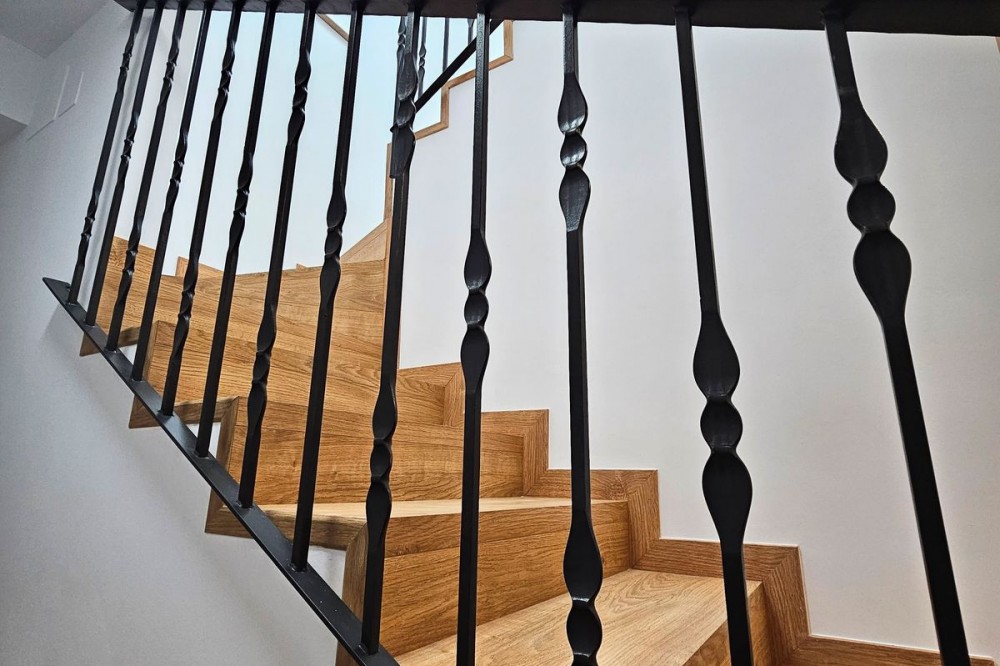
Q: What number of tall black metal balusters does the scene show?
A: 13